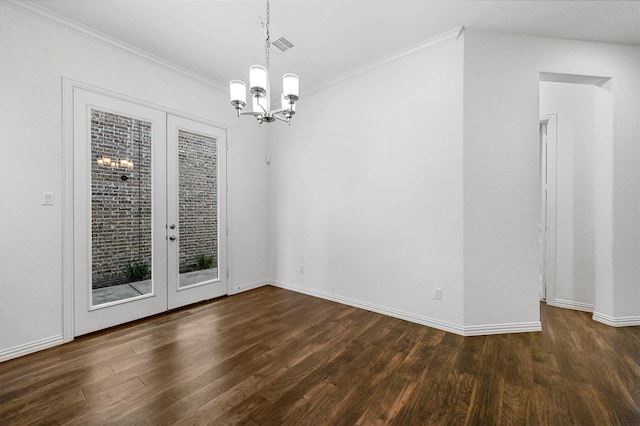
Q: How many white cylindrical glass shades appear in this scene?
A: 5